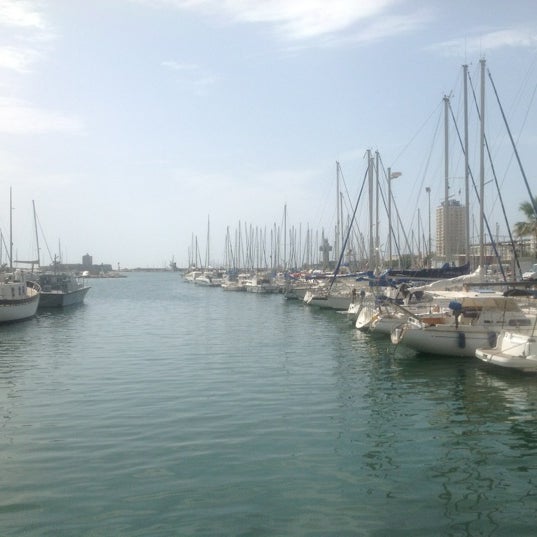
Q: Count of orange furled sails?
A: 0